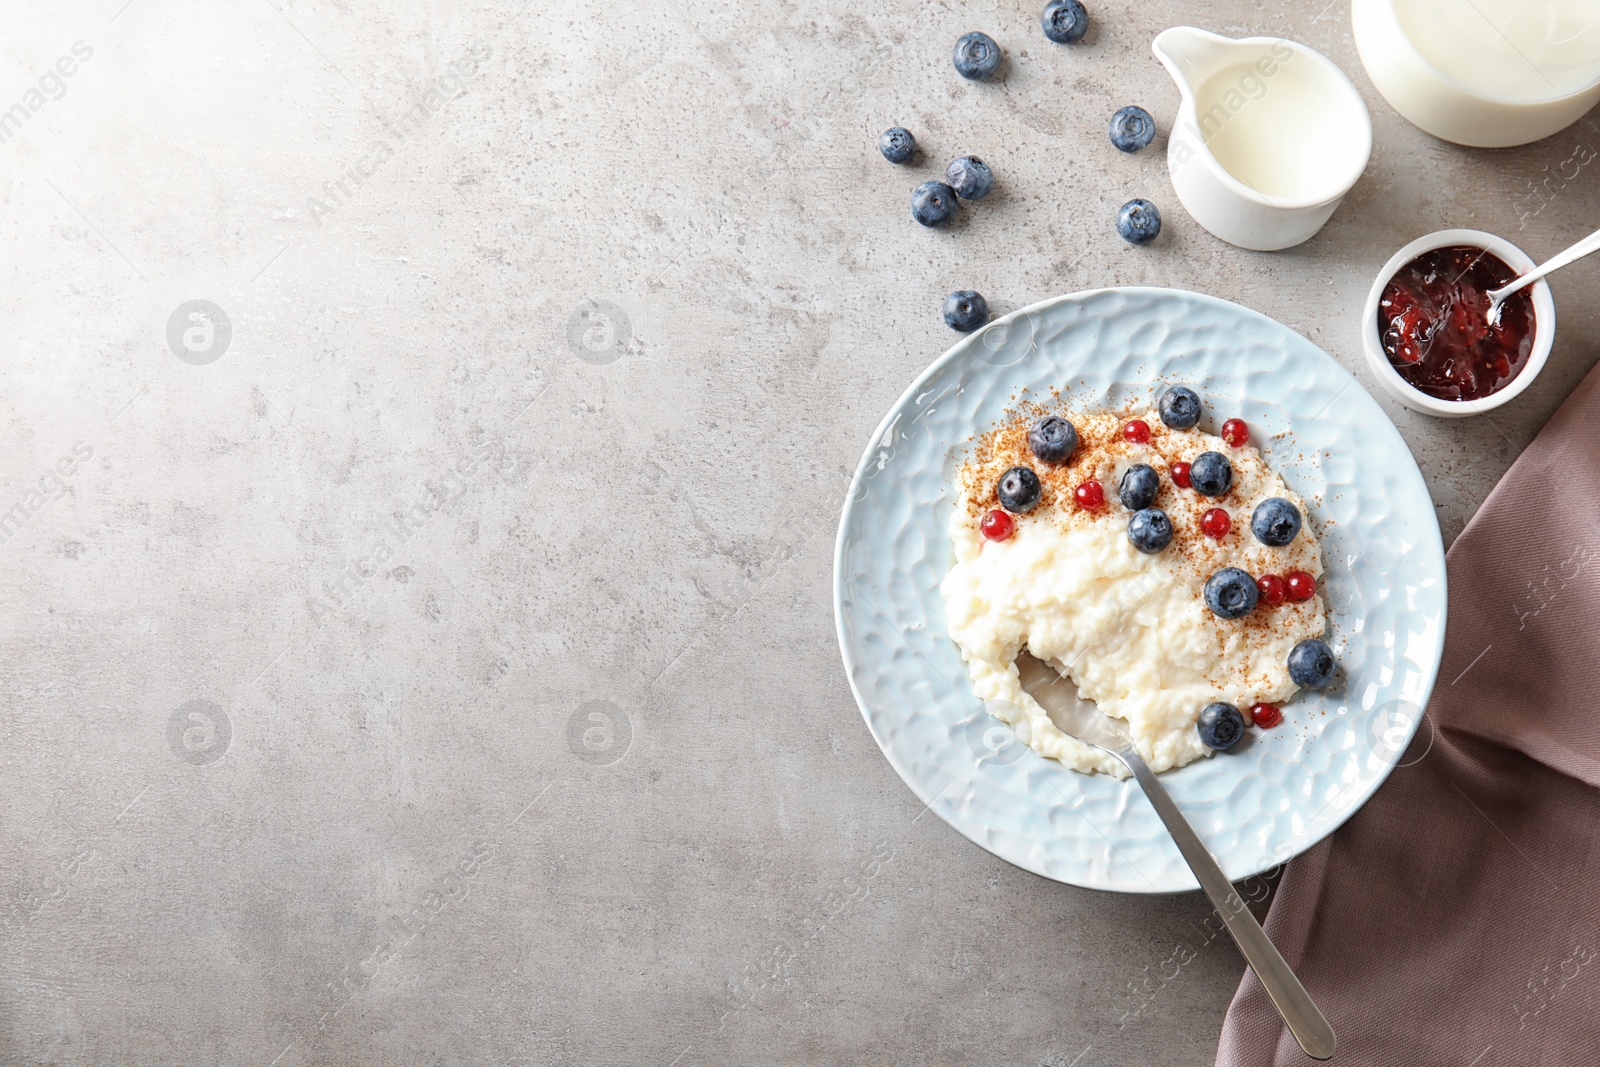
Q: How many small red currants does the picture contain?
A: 9